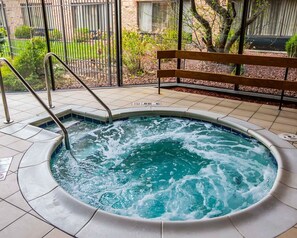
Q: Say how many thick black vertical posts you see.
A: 4